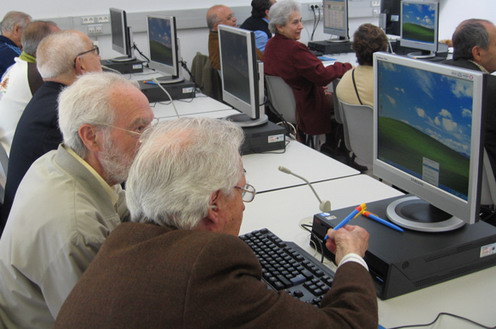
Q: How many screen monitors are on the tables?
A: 6